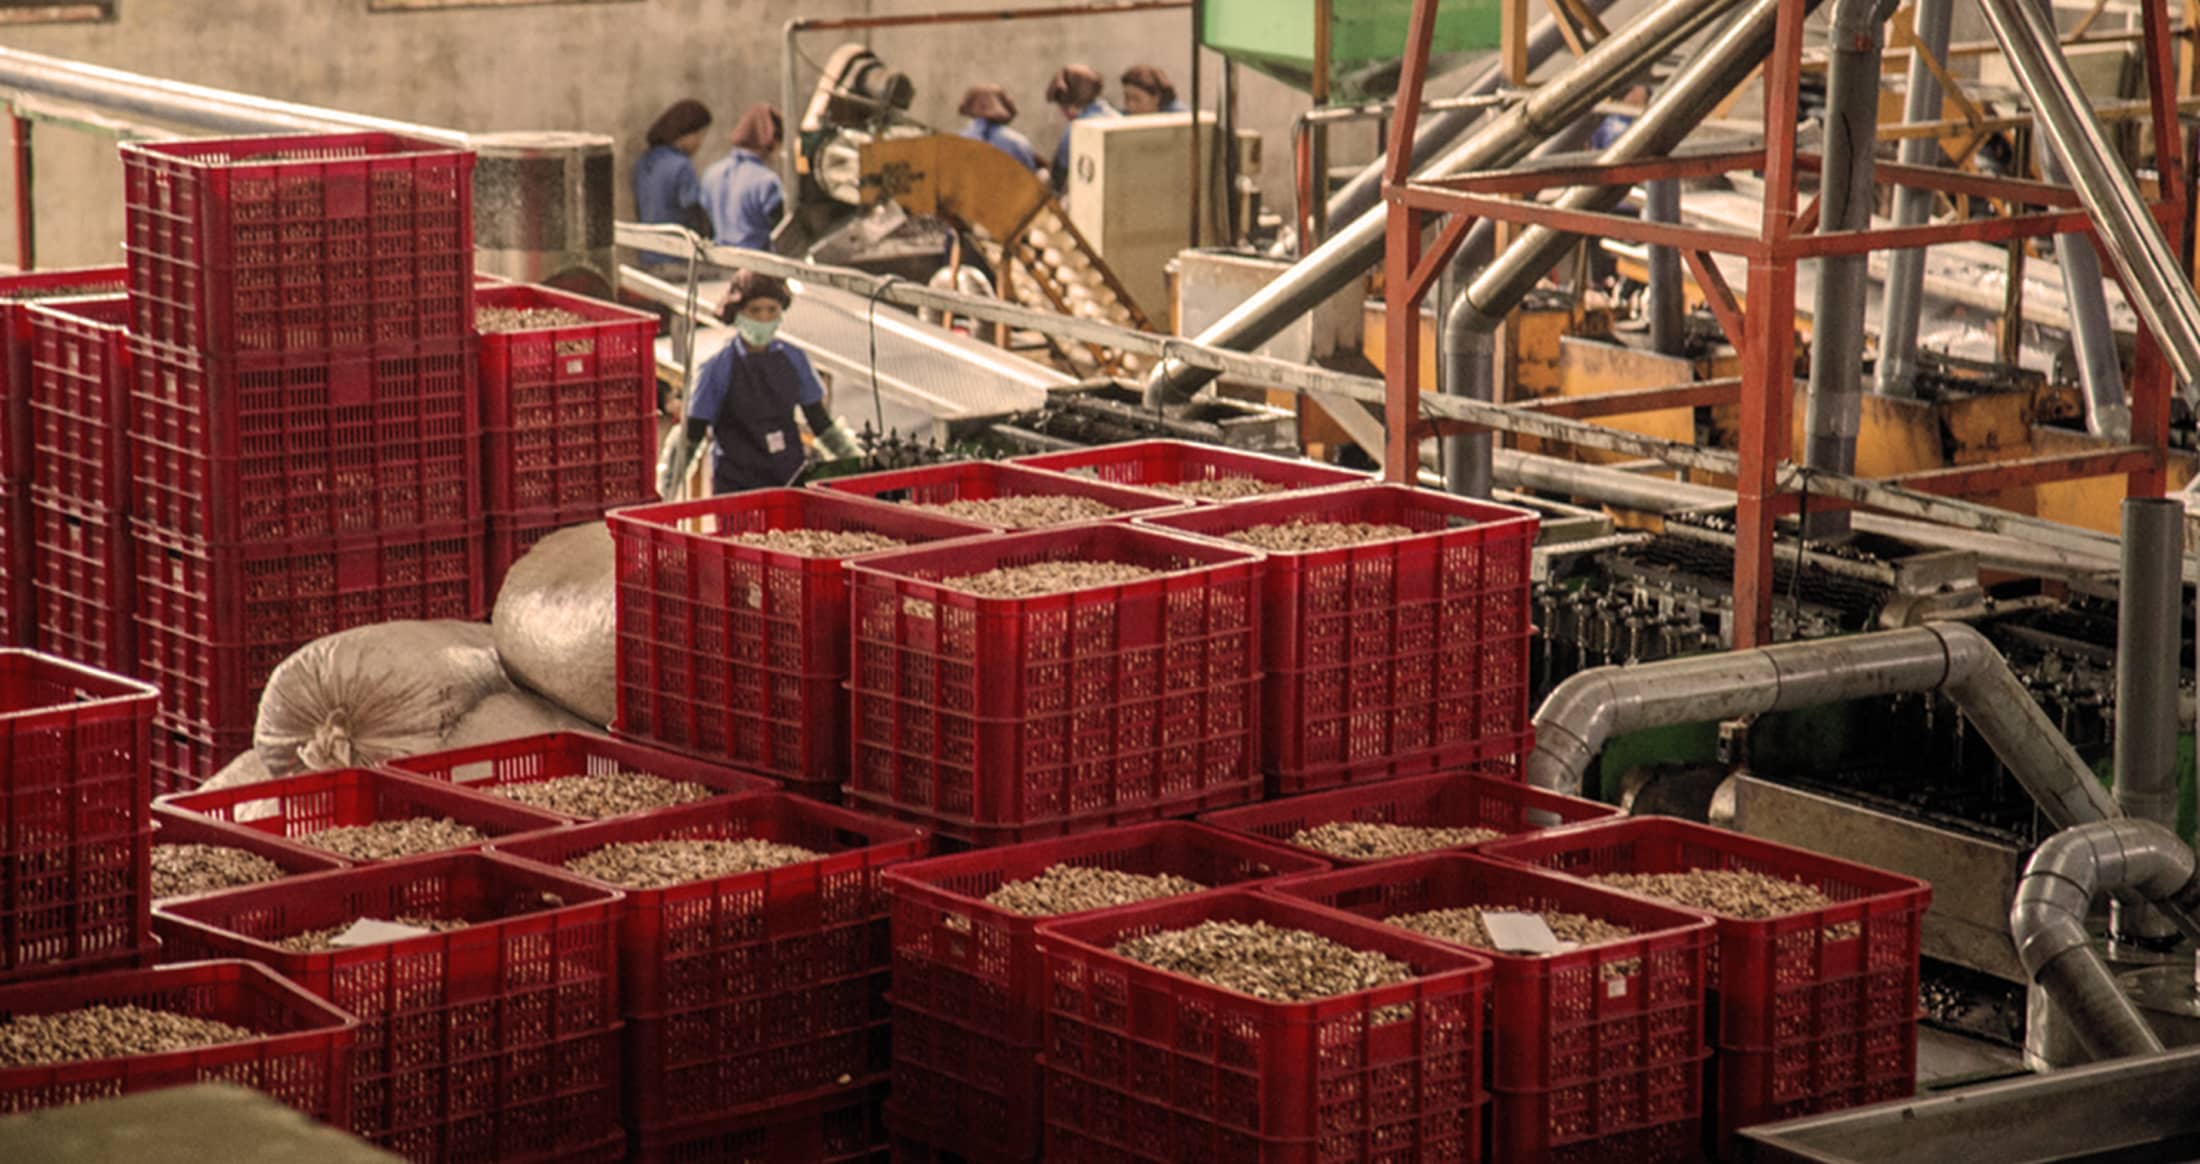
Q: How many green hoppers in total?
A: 1